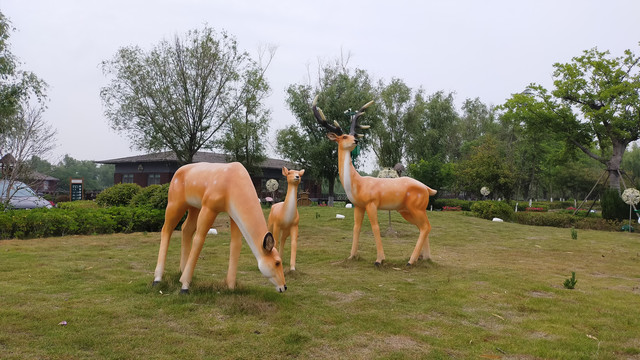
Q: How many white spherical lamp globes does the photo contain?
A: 4